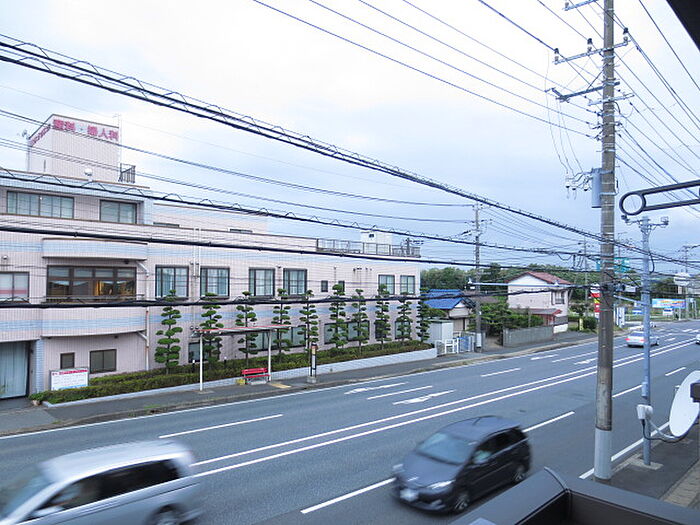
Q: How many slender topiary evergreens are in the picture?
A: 10